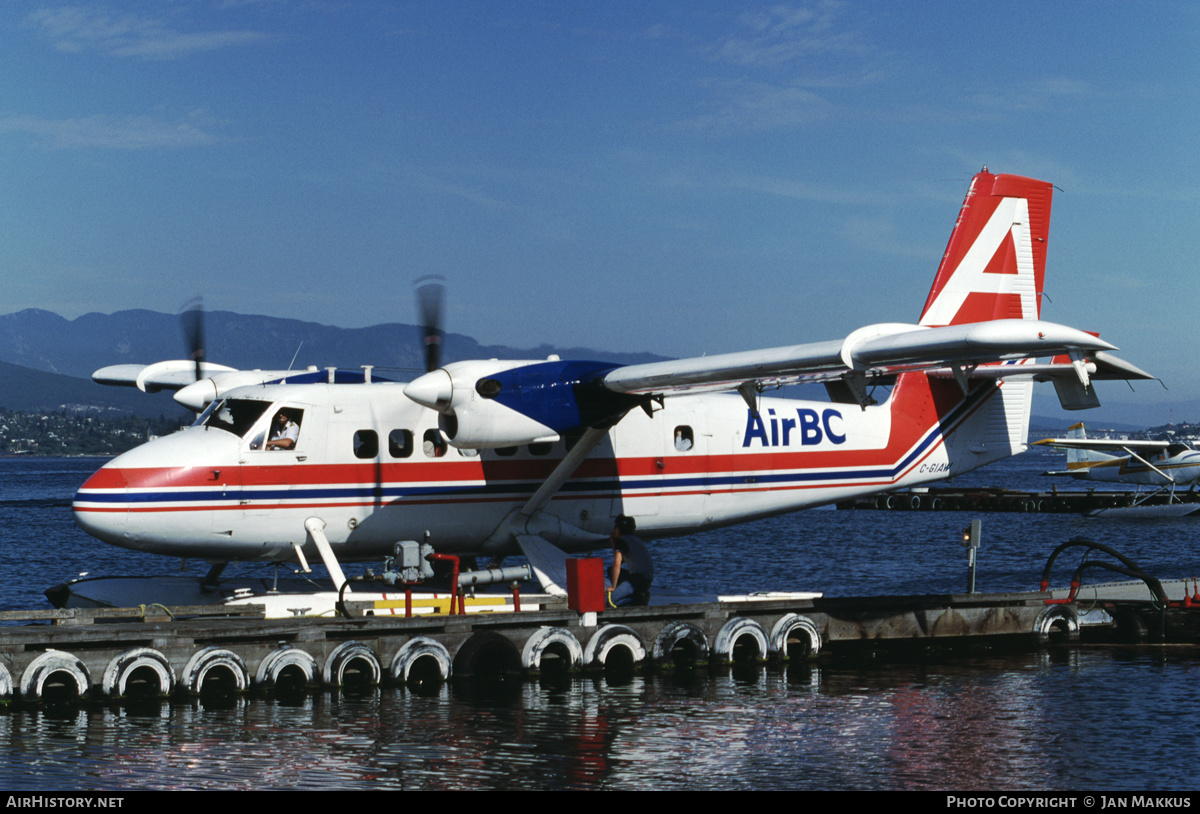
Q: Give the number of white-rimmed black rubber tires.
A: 13